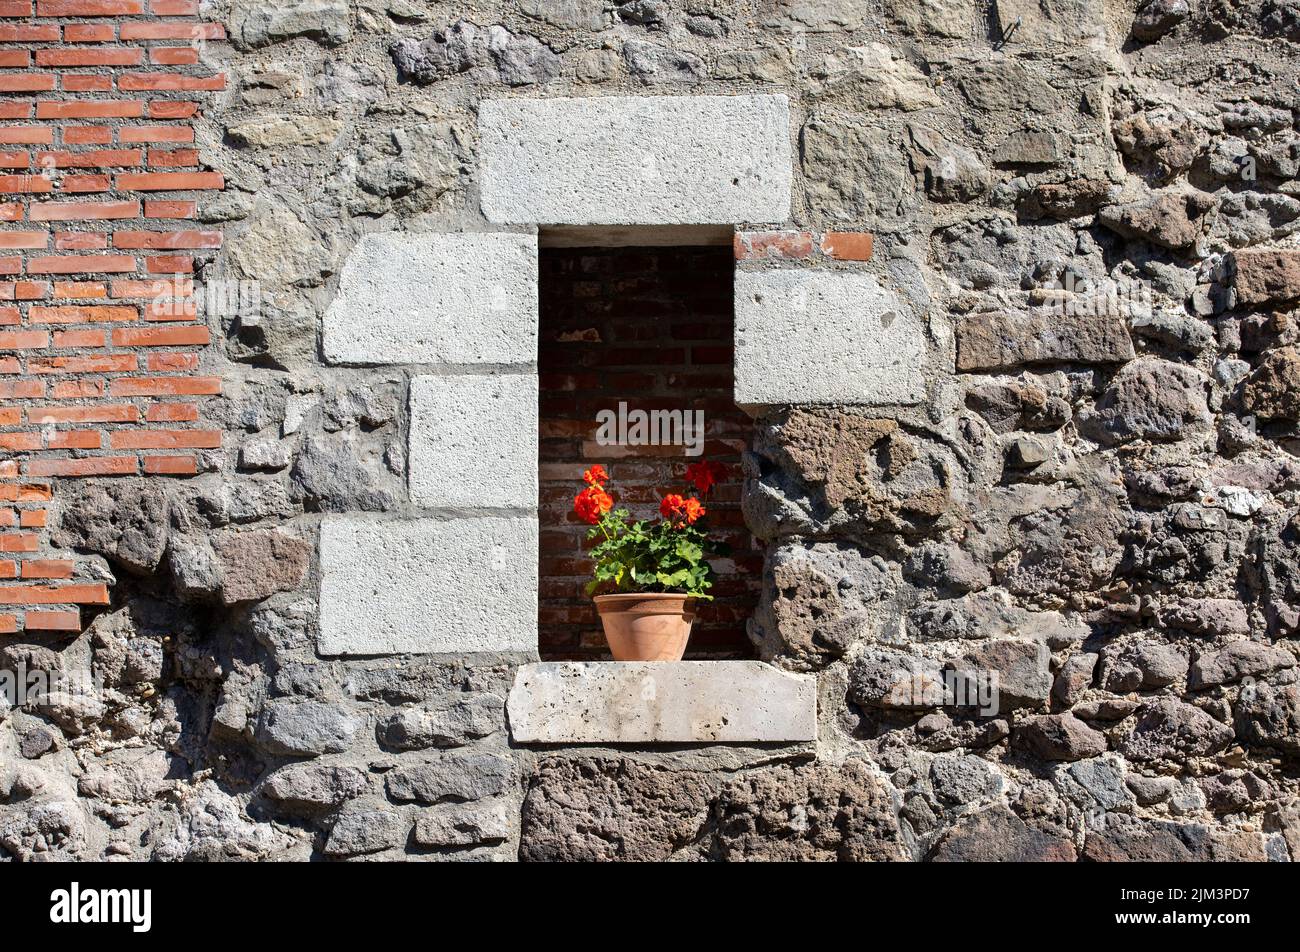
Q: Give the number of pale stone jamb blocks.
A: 4